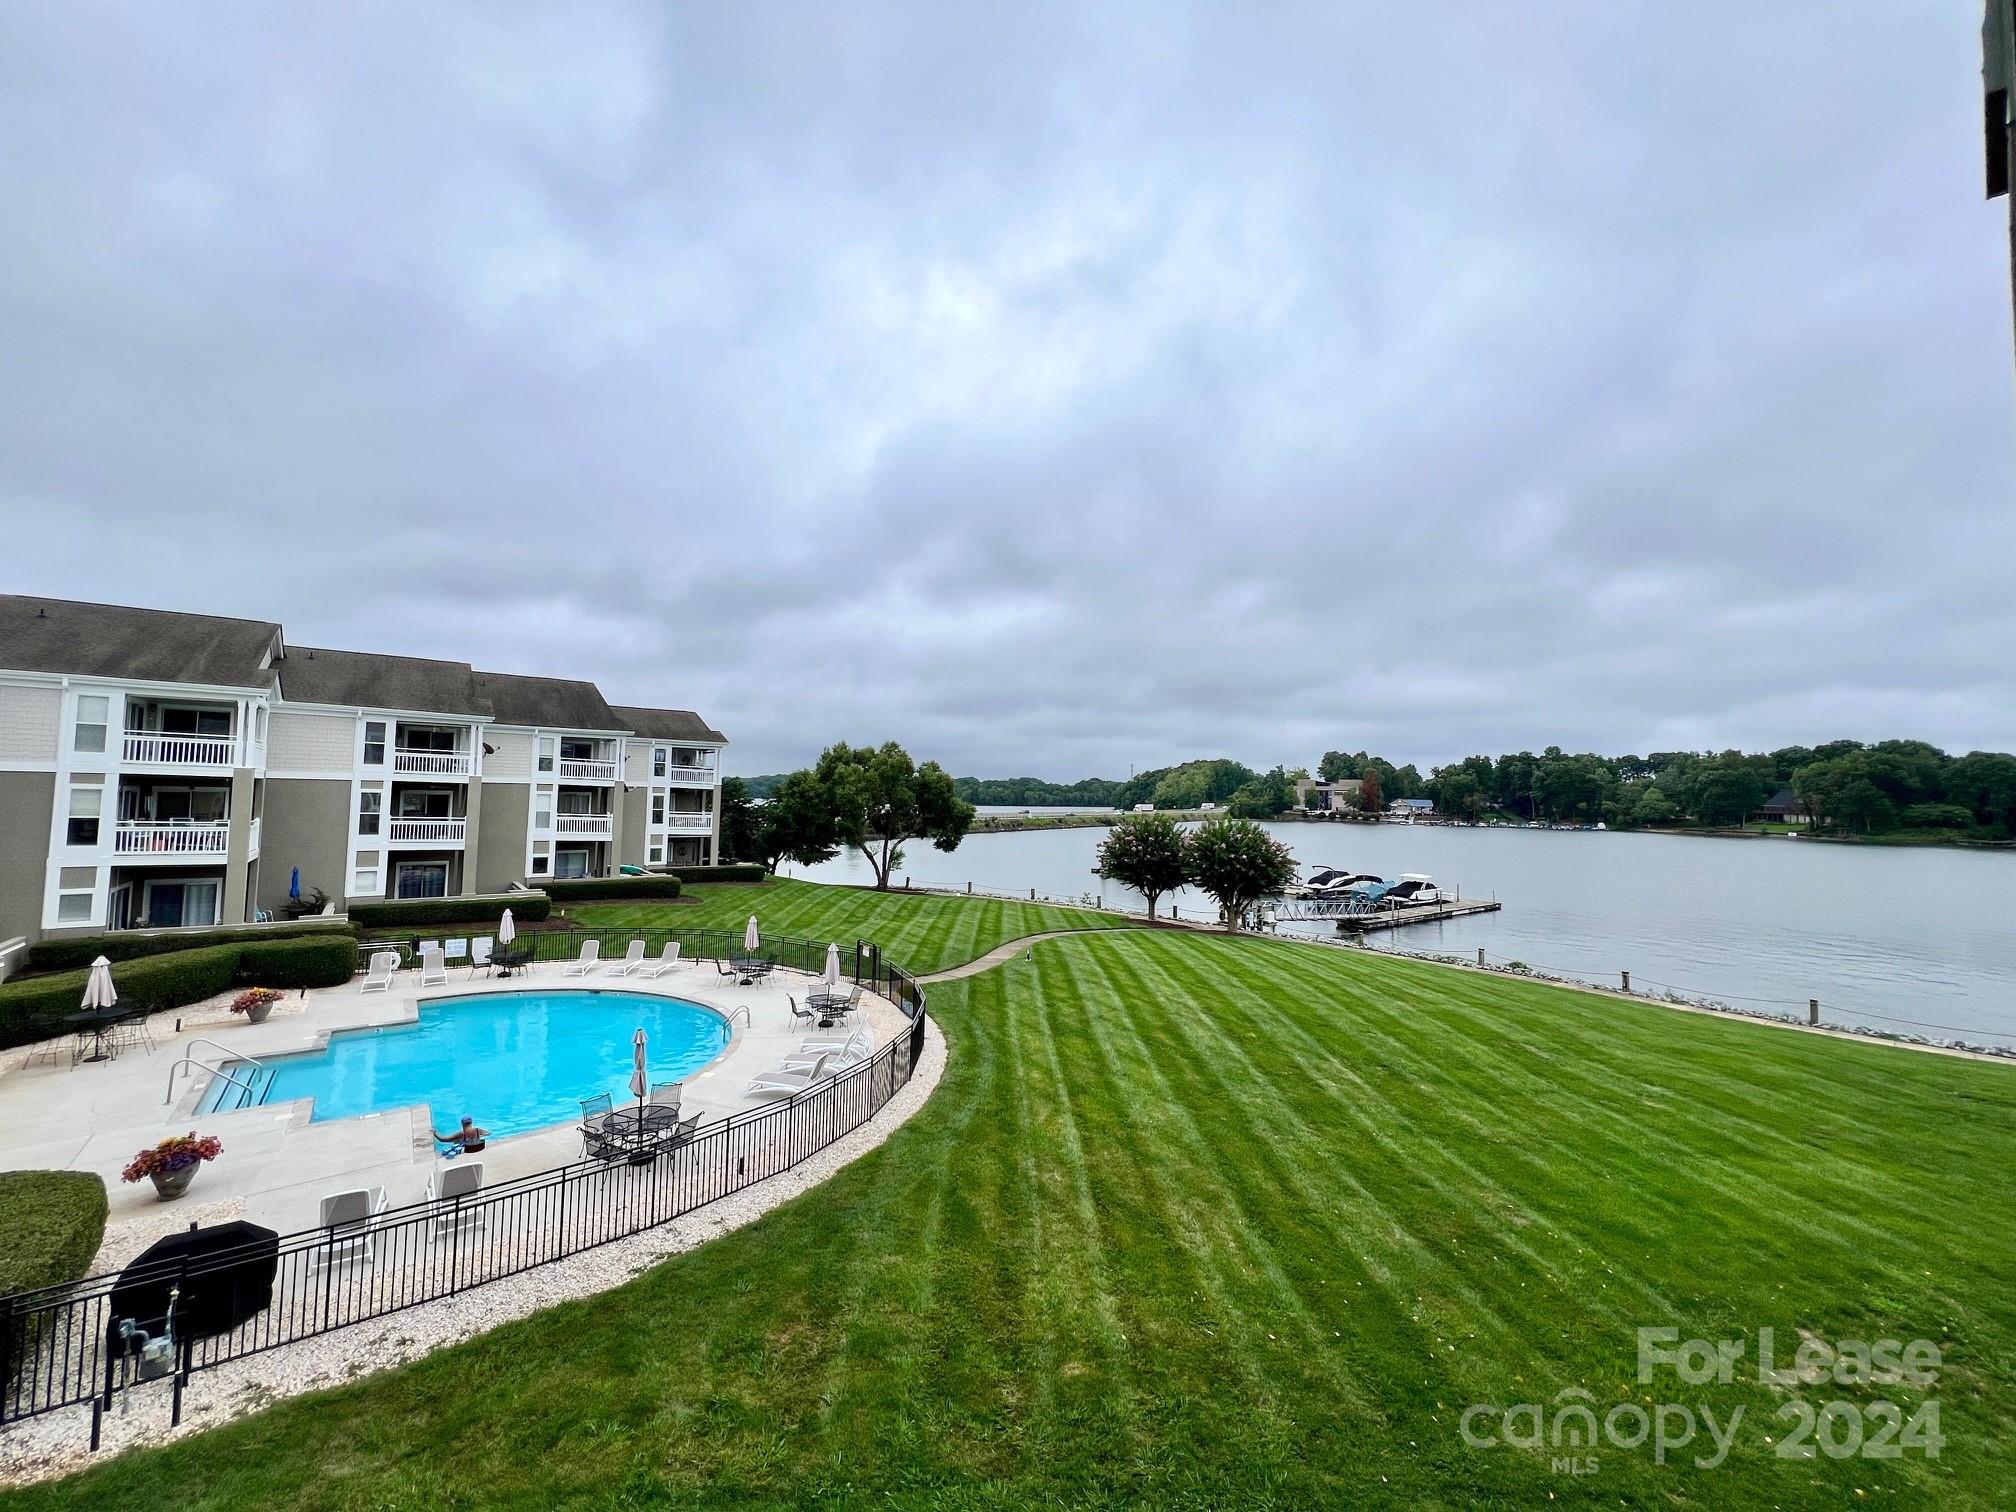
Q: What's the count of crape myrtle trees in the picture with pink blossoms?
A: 2